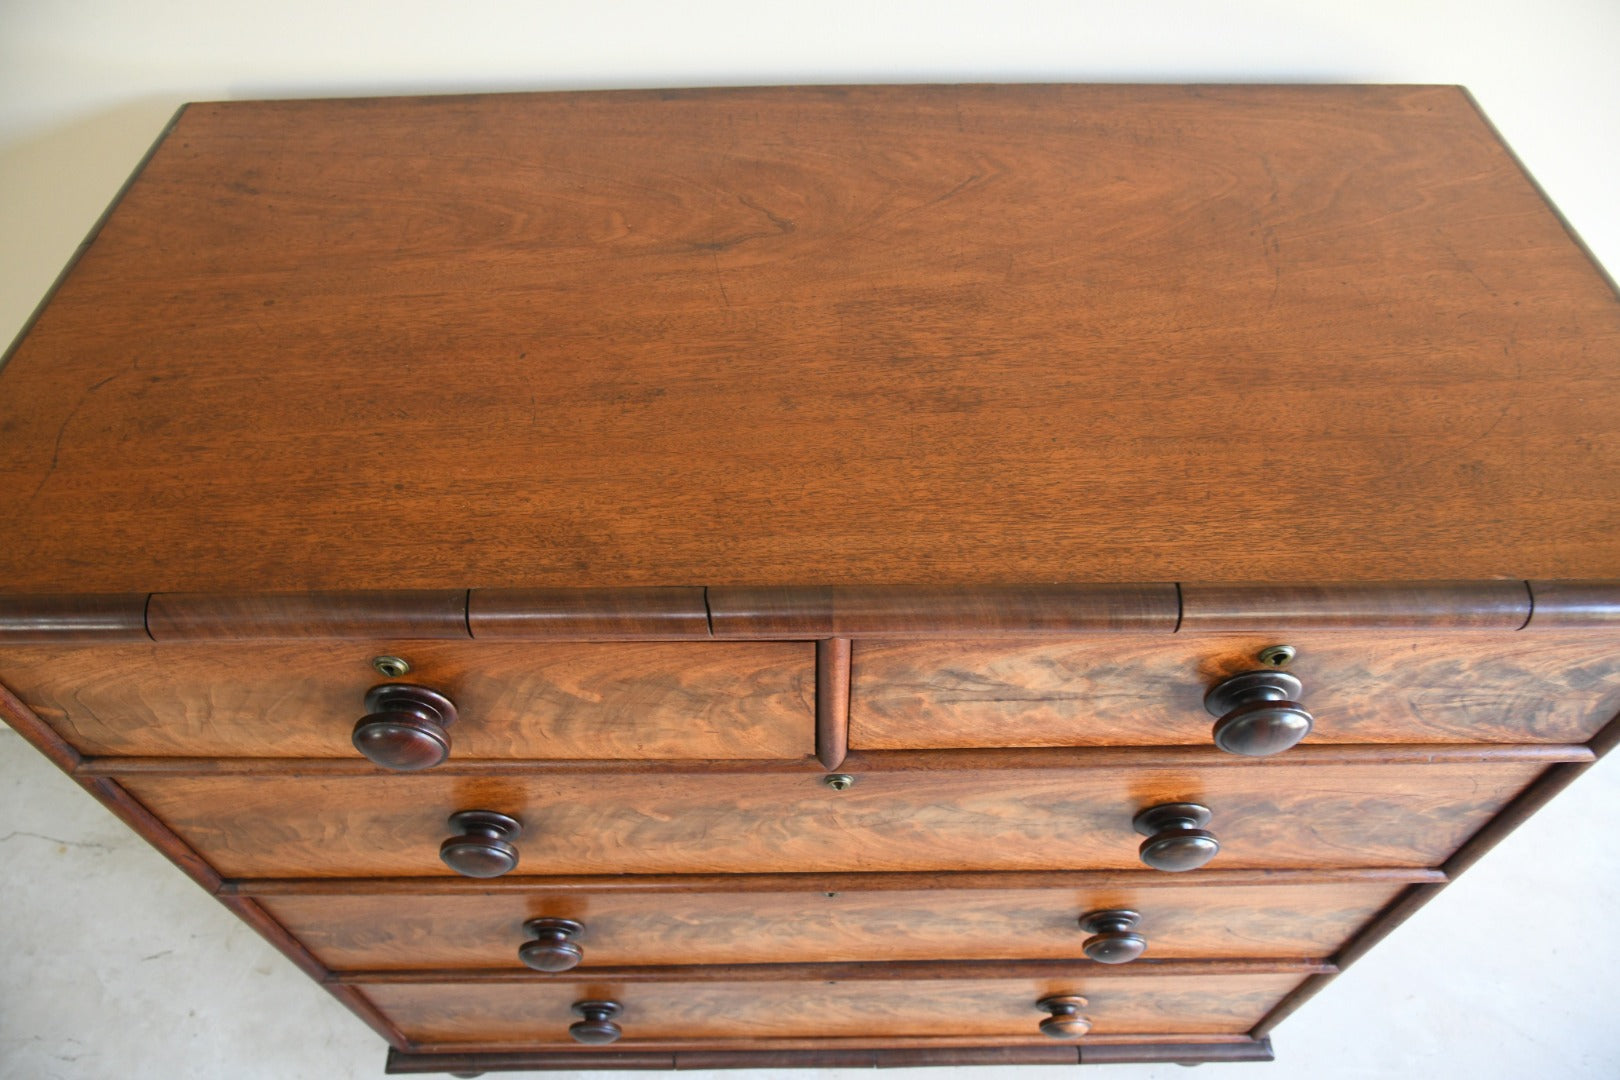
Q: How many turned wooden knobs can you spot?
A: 8